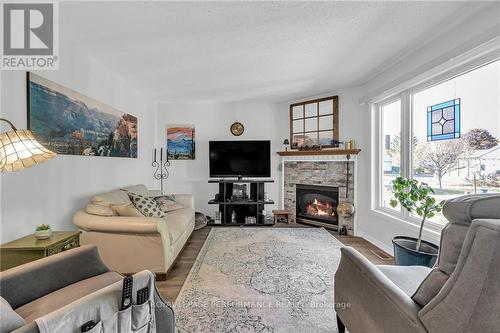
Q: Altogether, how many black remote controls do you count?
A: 3